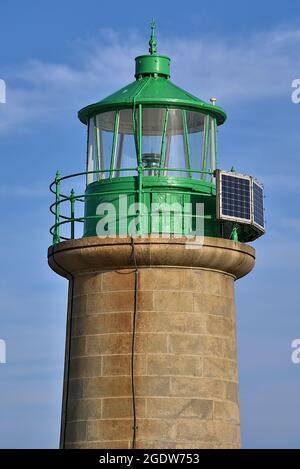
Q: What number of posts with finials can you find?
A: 3